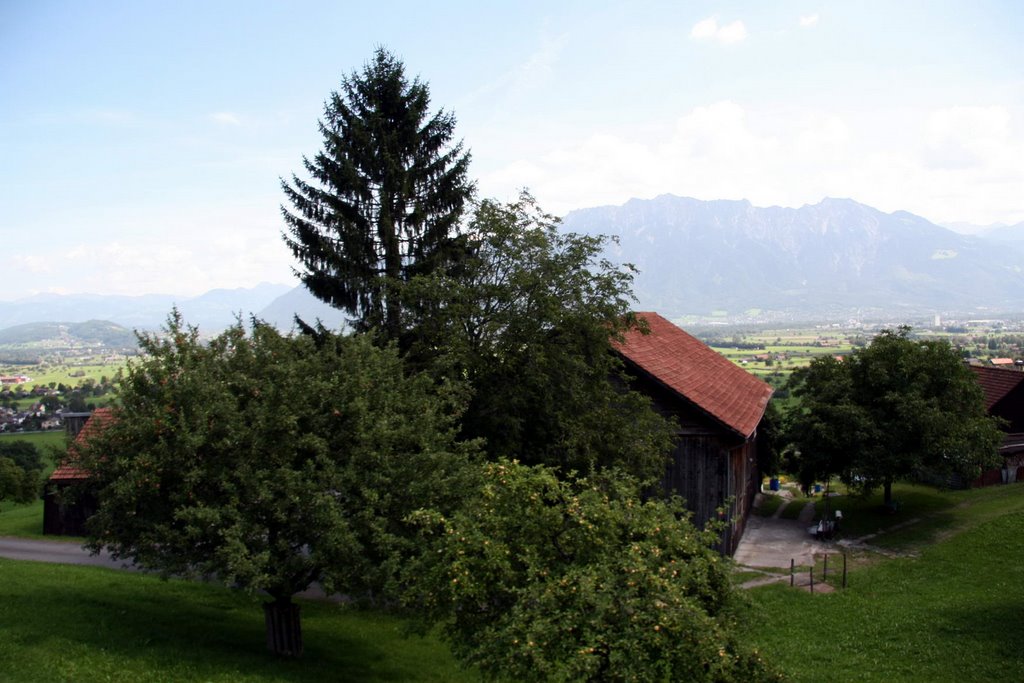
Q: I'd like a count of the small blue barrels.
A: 2